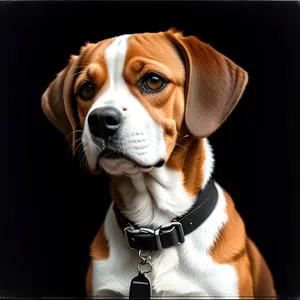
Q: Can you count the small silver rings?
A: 2